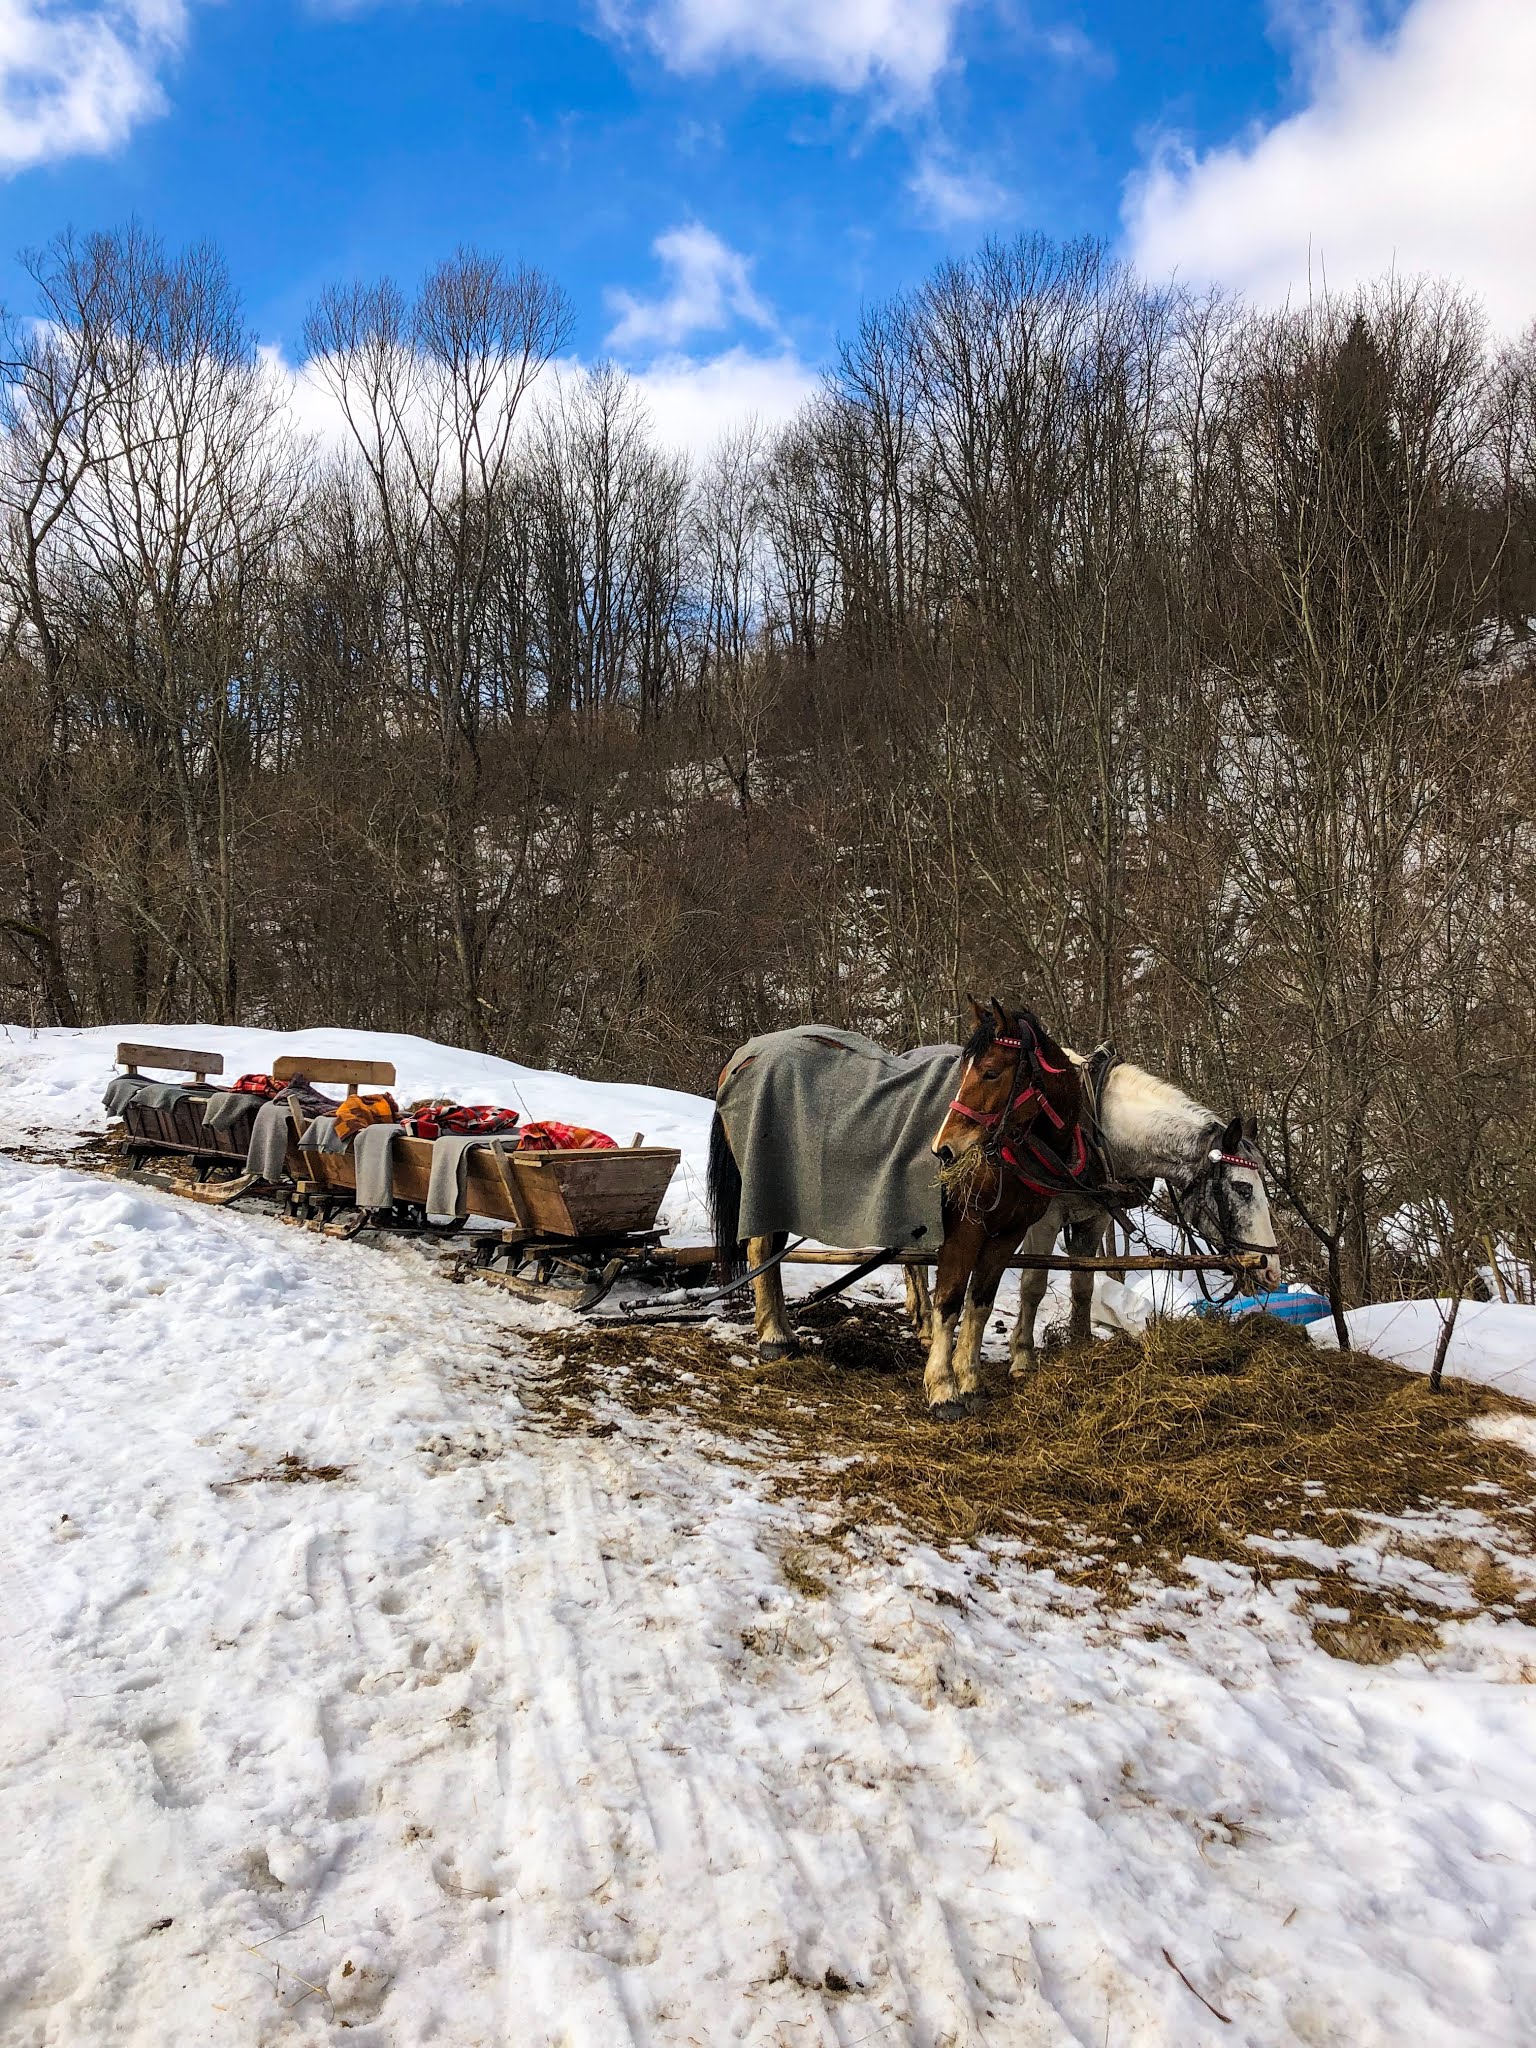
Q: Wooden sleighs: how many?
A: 2